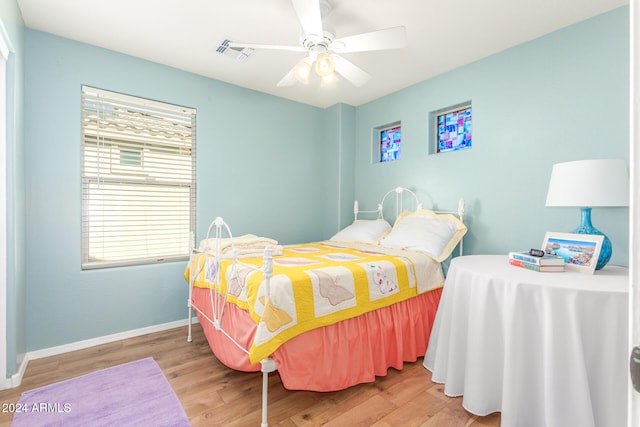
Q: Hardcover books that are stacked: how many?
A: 2